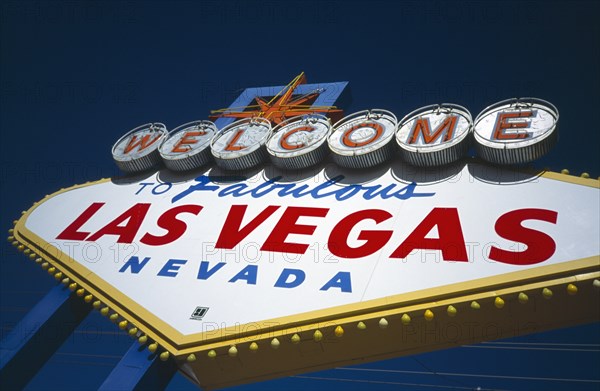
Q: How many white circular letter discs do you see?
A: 7